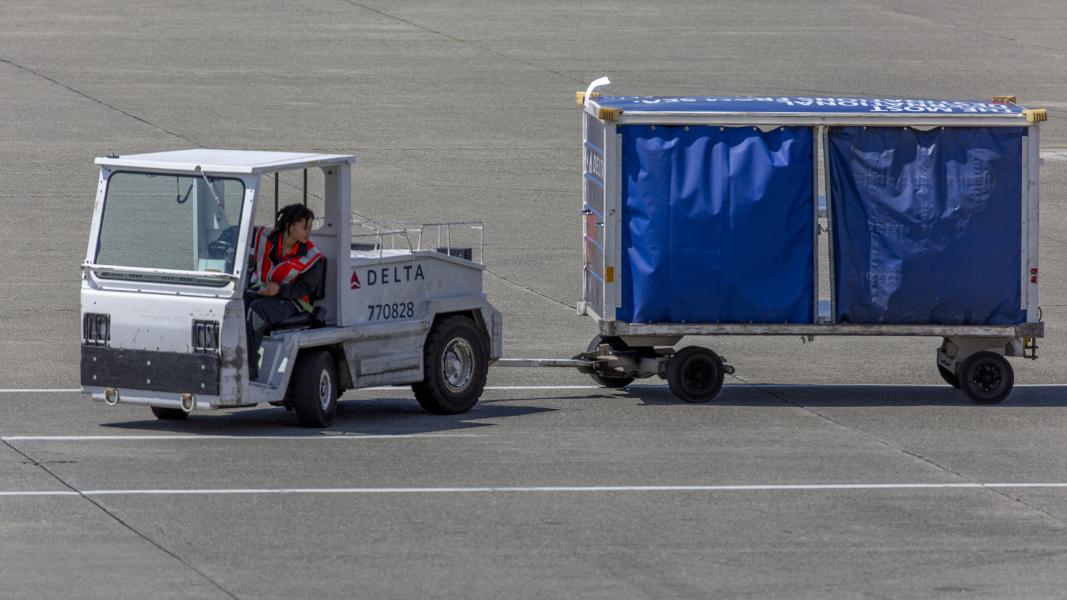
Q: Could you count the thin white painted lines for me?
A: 3